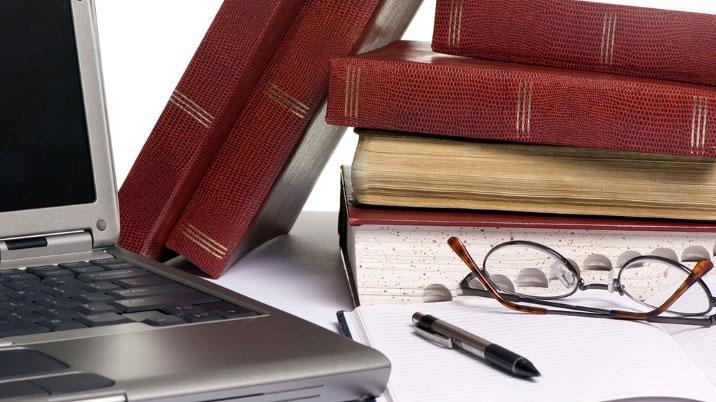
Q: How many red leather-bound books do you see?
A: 4